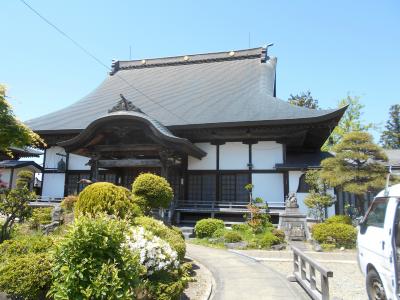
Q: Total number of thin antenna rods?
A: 2